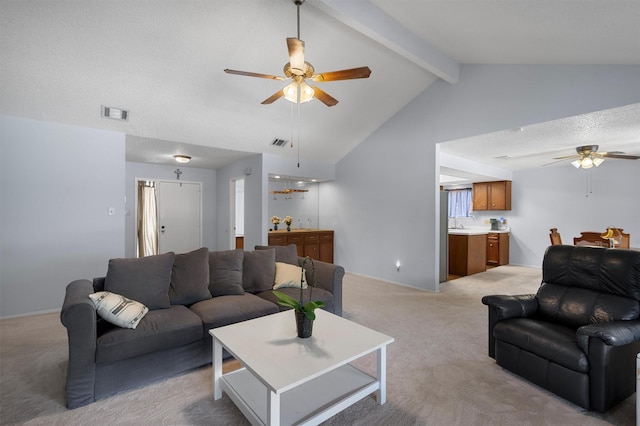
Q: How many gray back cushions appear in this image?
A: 5